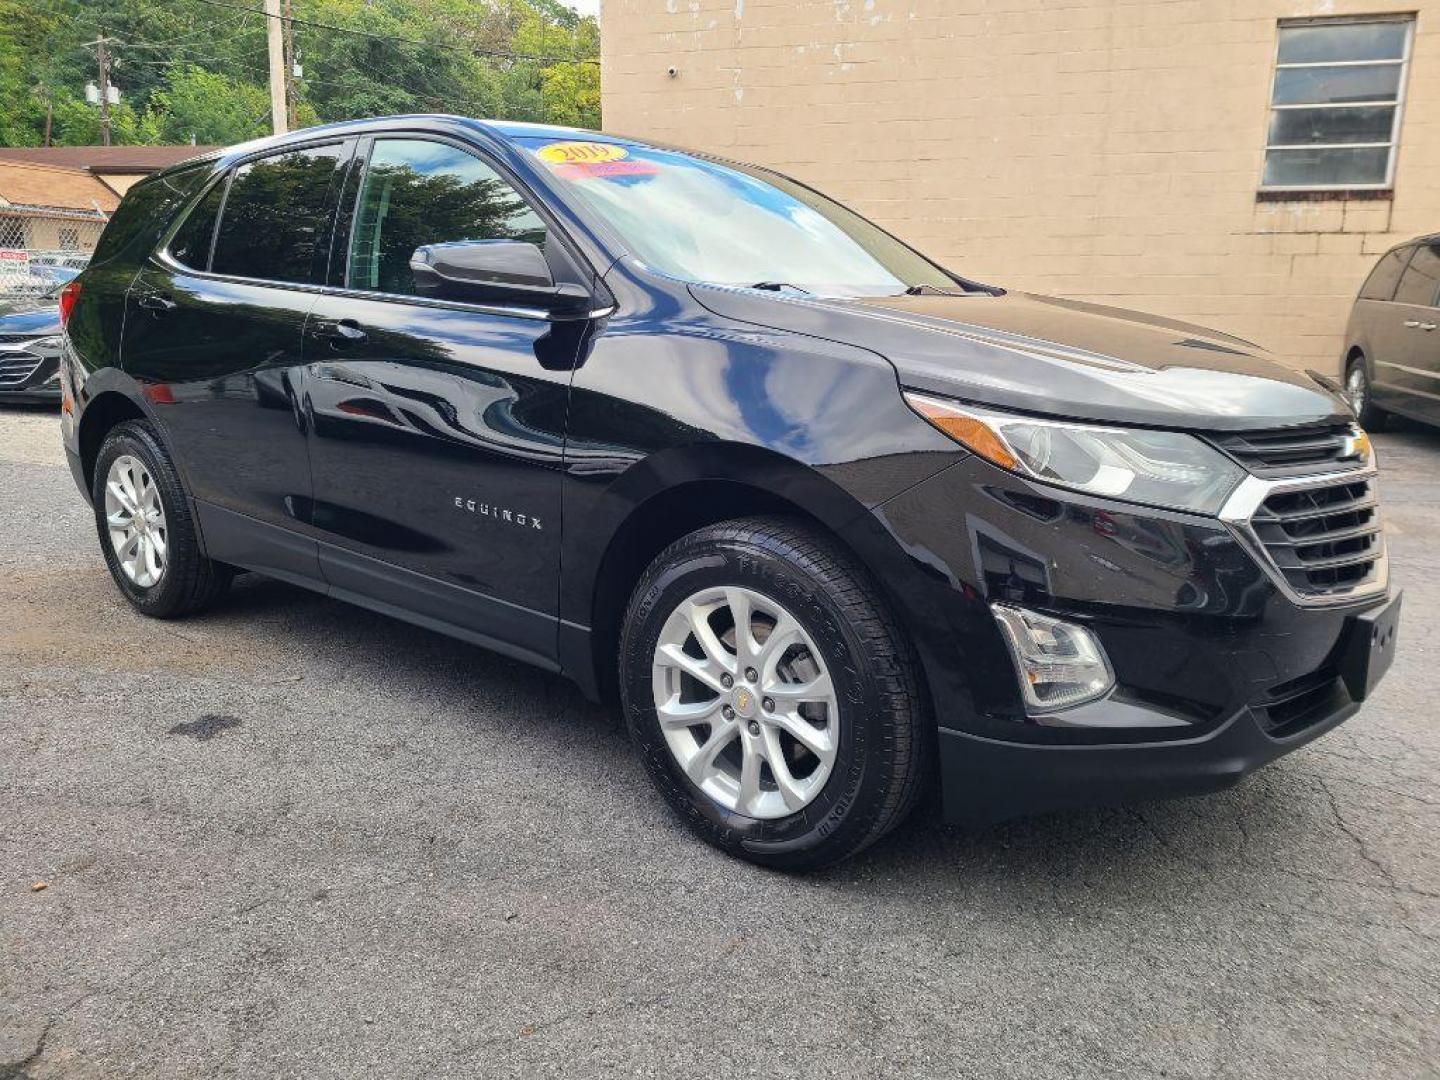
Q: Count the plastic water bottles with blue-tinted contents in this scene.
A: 0